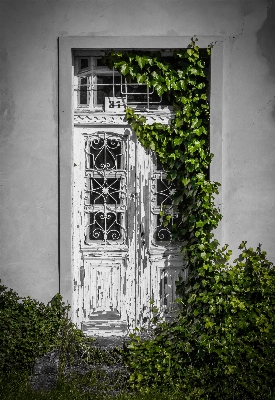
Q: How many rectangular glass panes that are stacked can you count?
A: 3